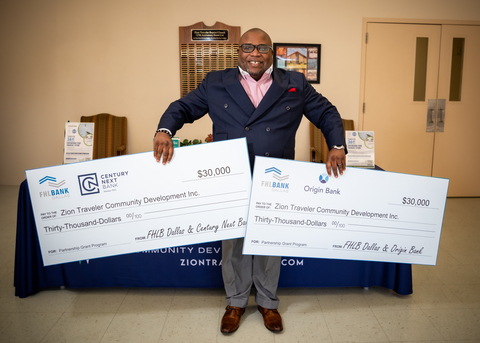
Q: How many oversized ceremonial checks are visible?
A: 2